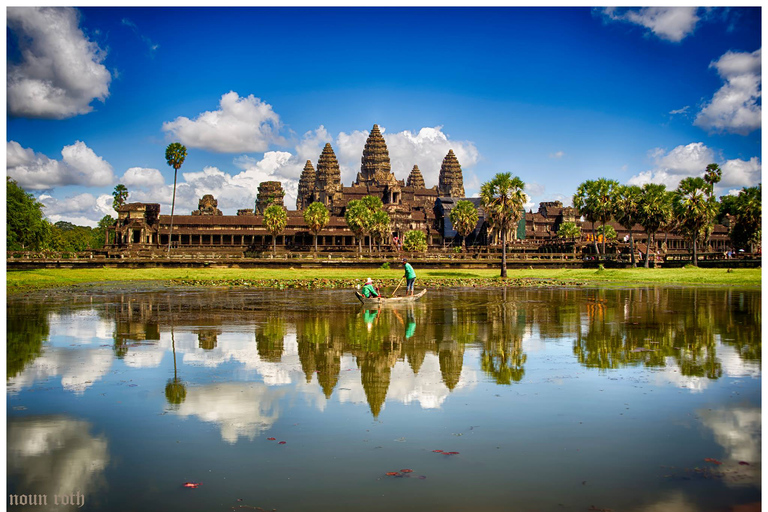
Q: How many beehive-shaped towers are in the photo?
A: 5